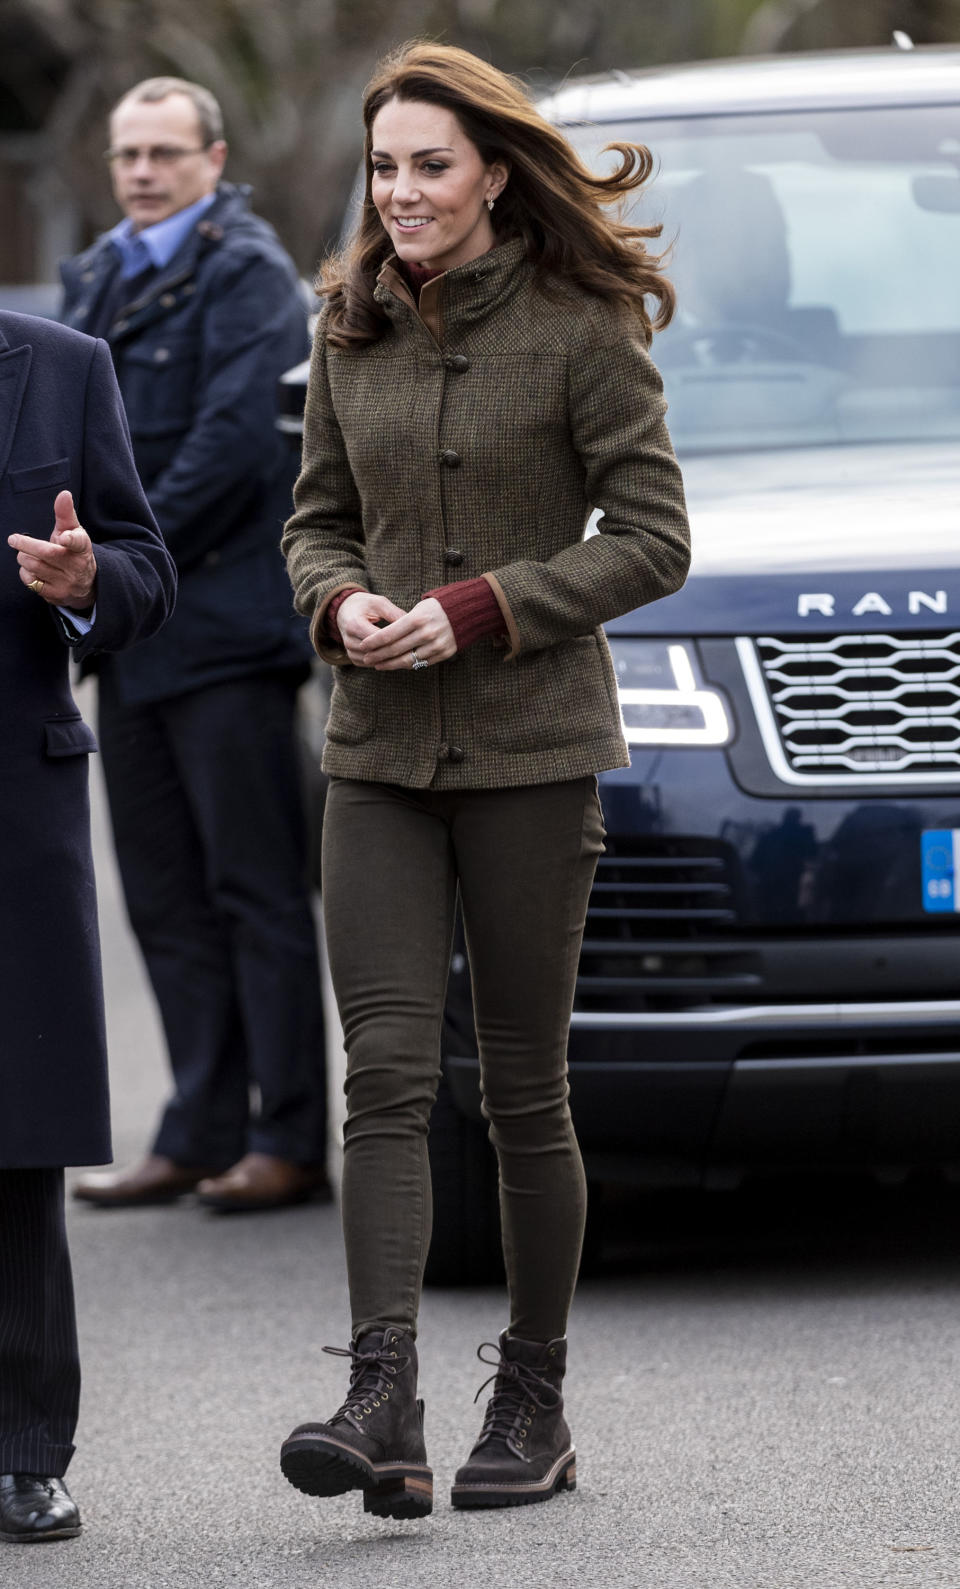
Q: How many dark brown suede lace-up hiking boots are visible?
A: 2